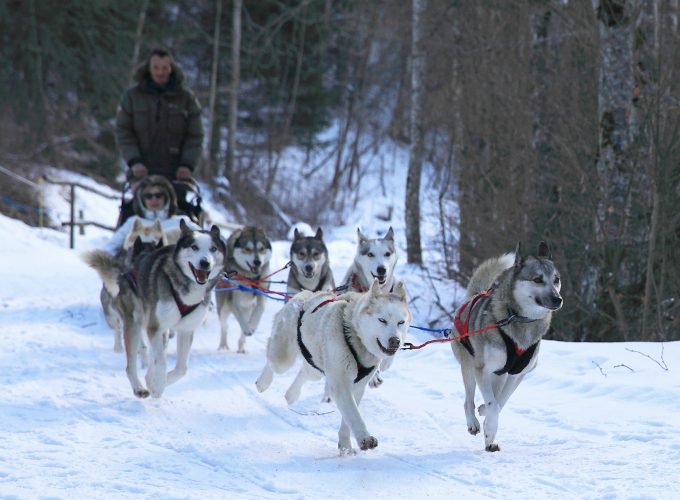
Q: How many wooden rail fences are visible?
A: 1